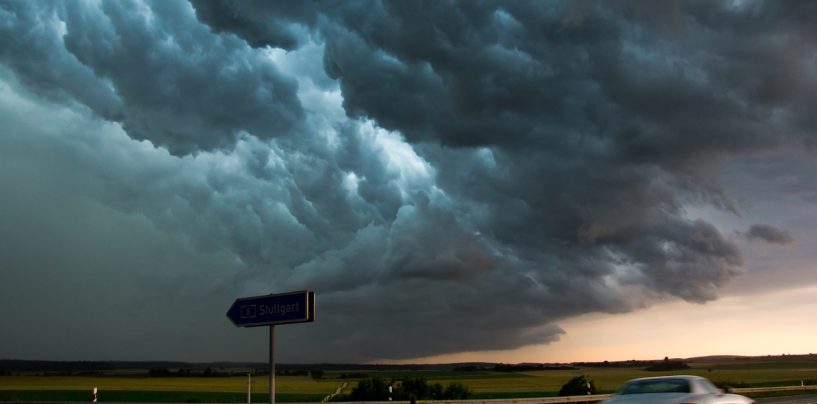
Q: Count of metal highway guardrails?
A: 1